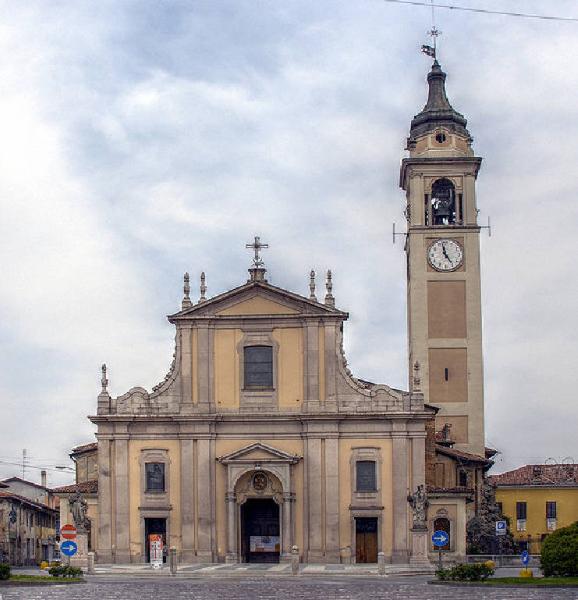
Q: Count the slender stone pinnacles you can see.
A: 6